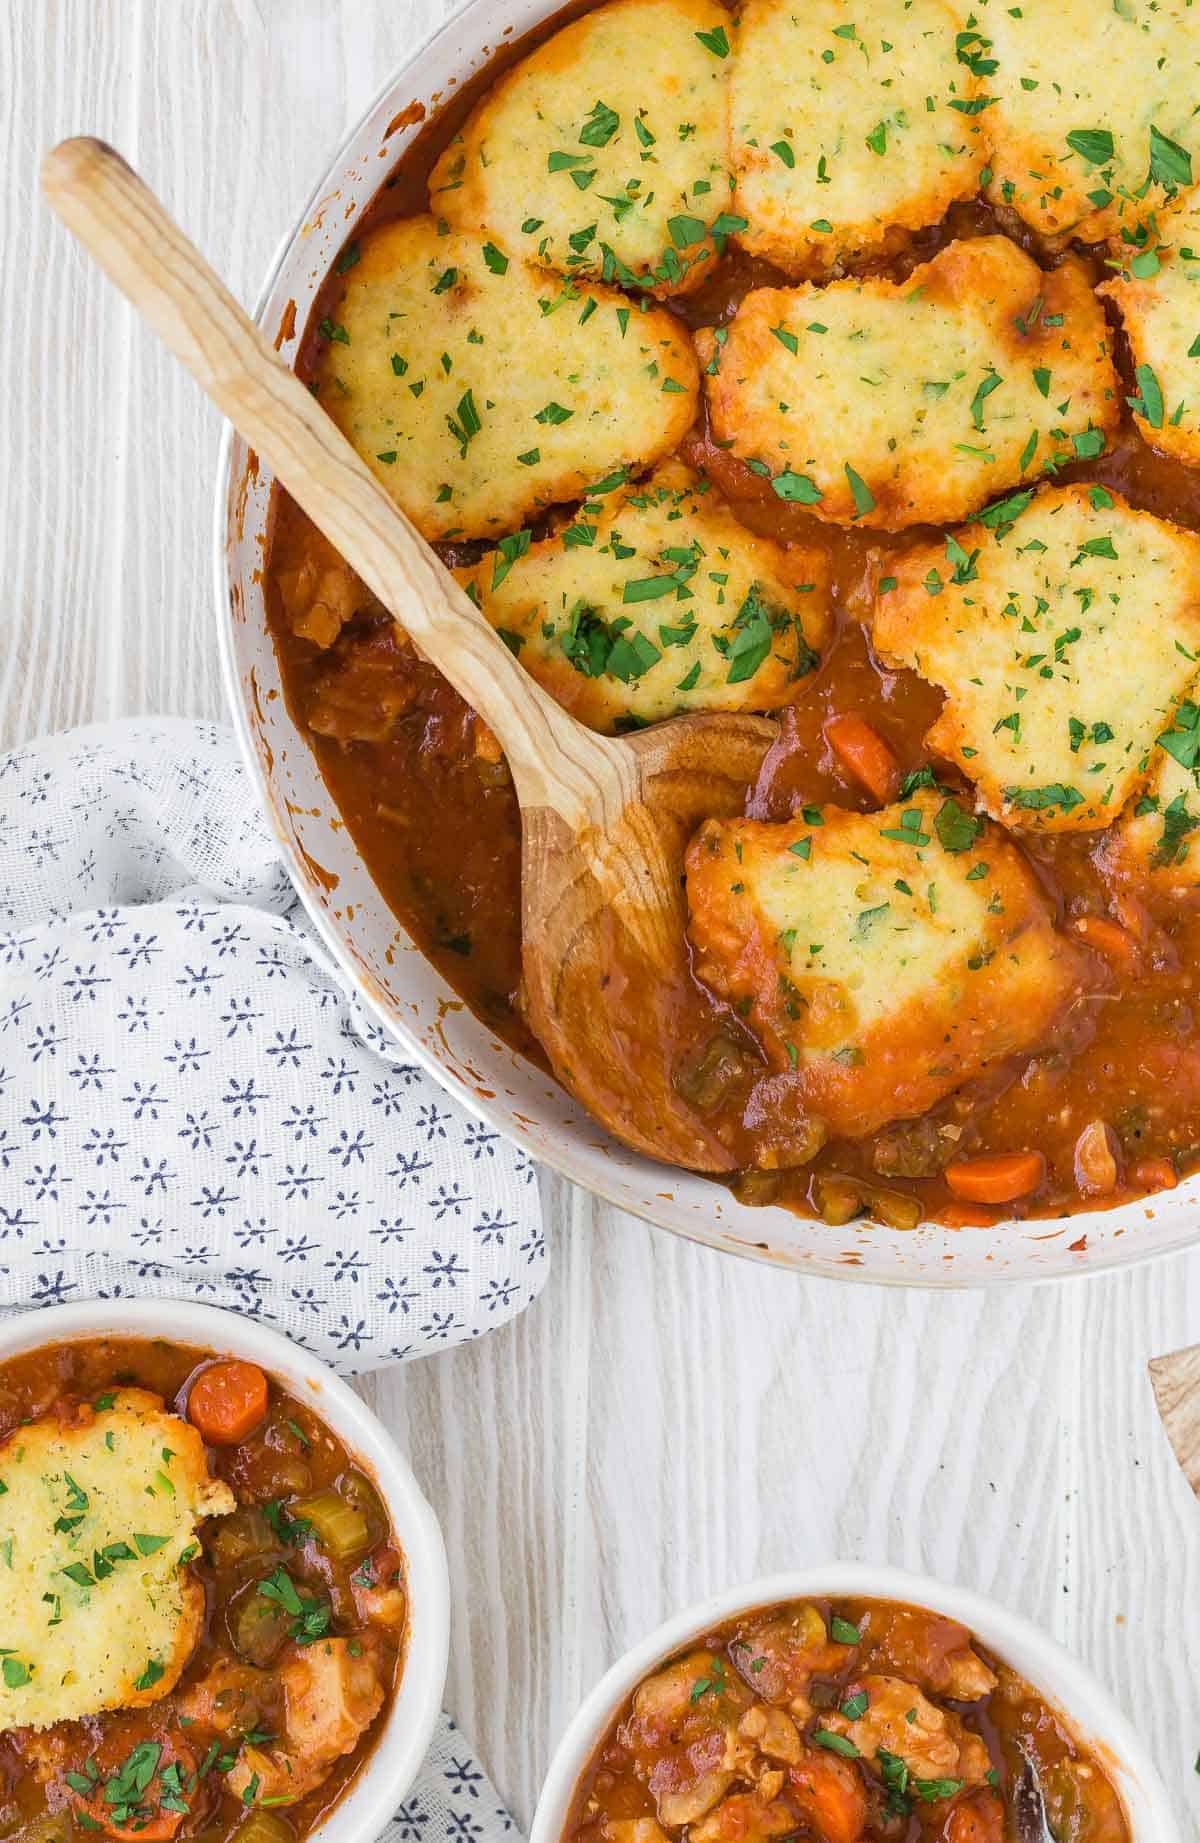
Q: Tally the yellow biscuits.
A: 11